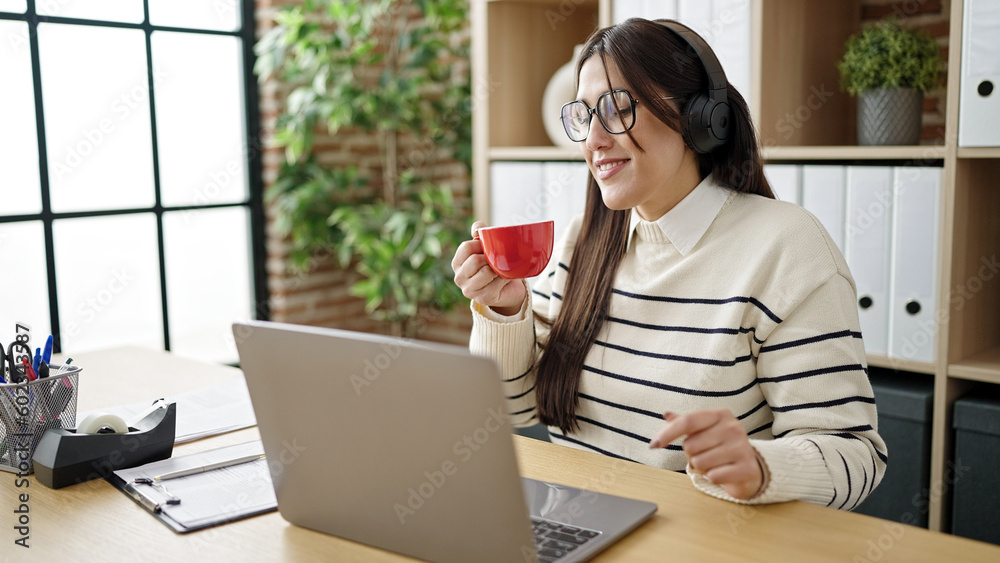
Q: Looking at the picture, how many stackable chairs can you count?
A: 0